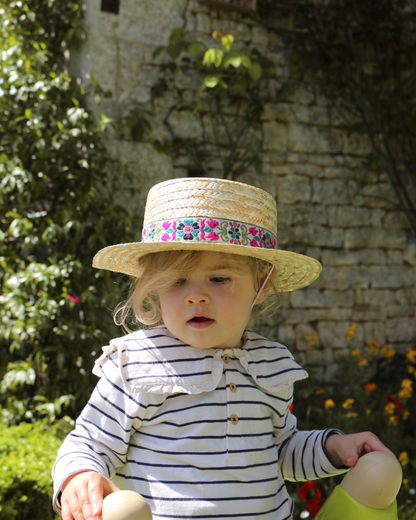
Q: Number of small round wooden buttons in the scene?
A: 3